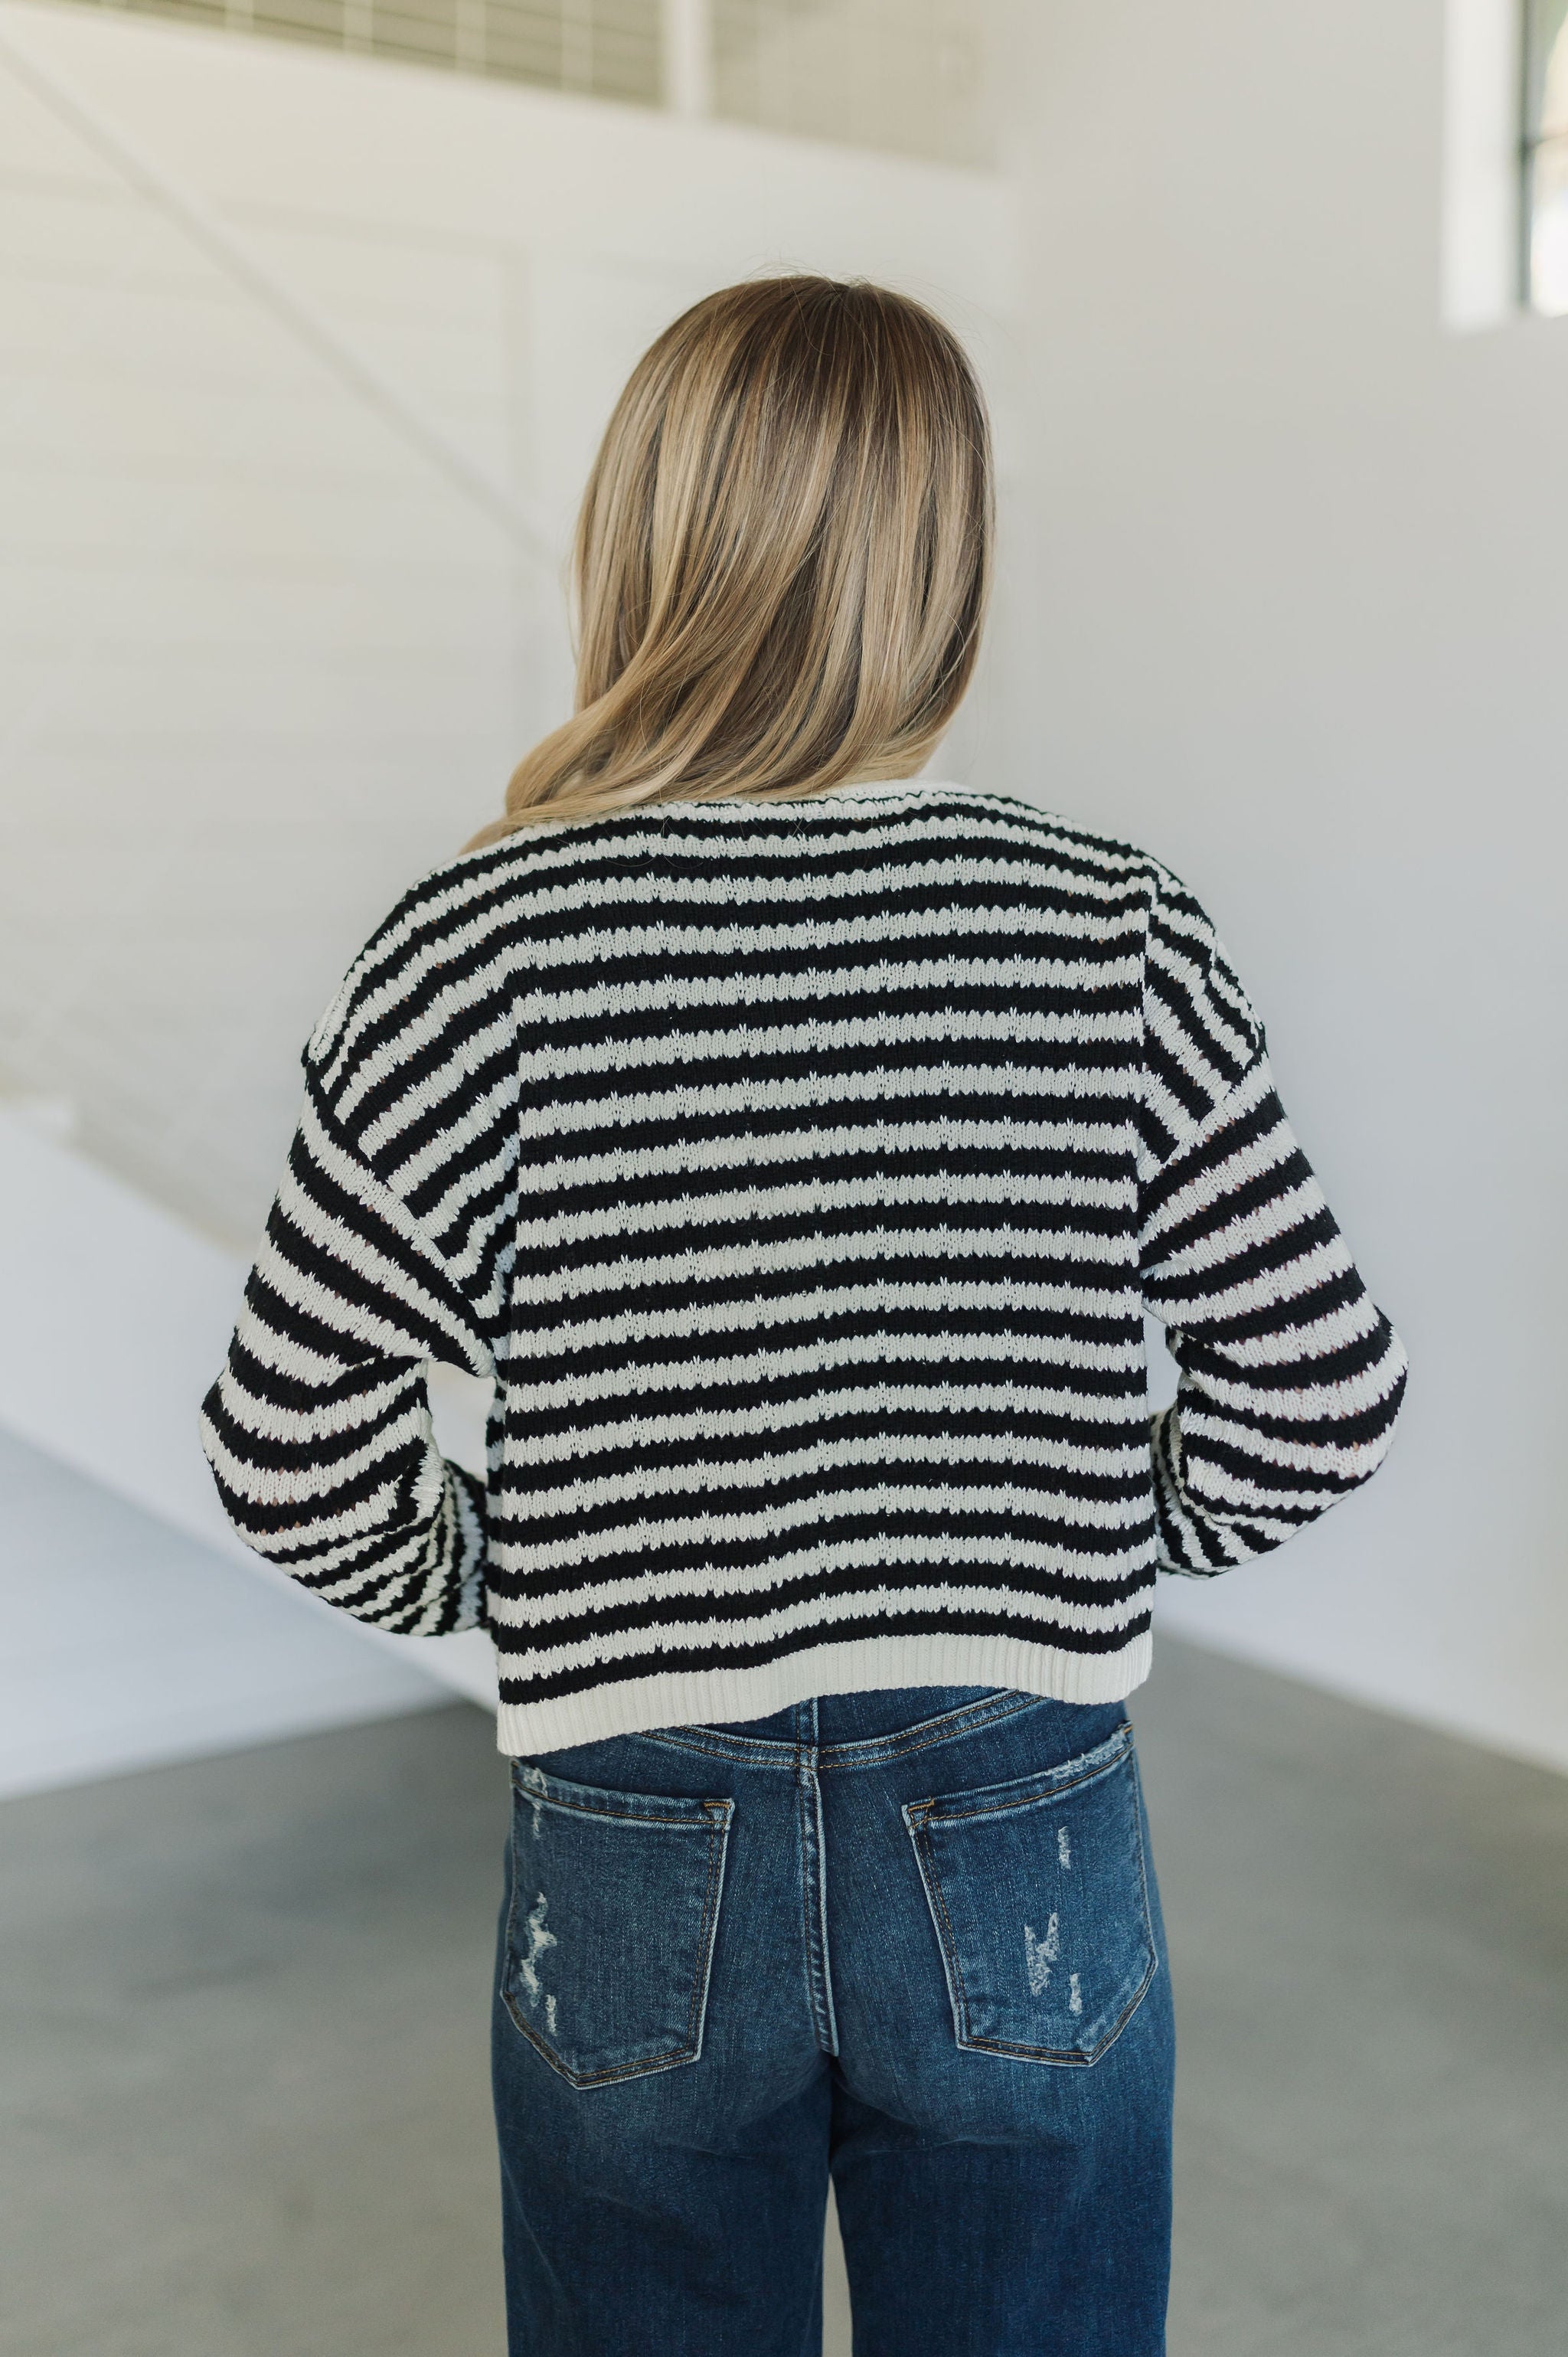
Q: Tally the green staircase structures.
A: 0